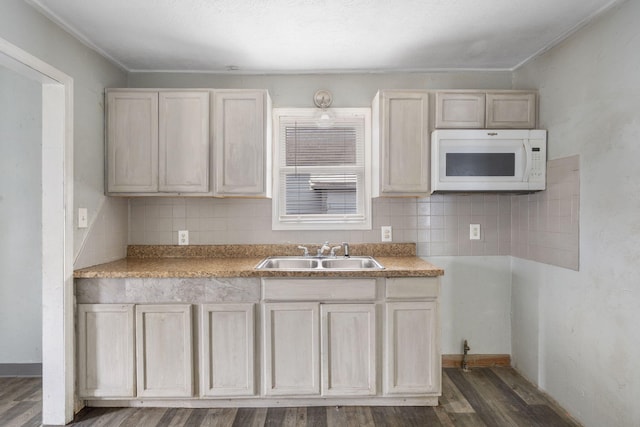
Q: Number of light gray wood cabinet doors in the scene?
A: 12